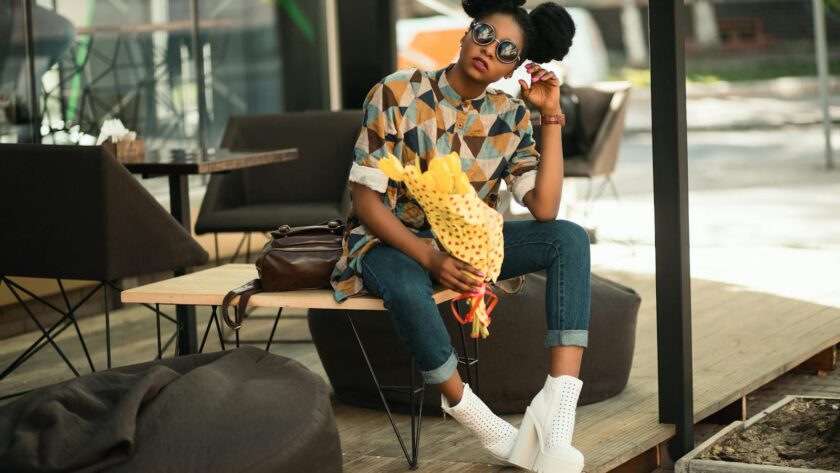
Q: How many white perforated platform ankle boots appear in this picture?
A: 2